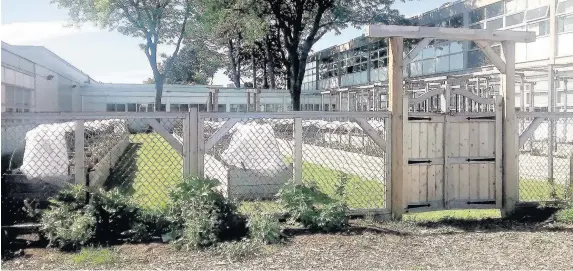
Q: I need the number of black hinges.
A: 6